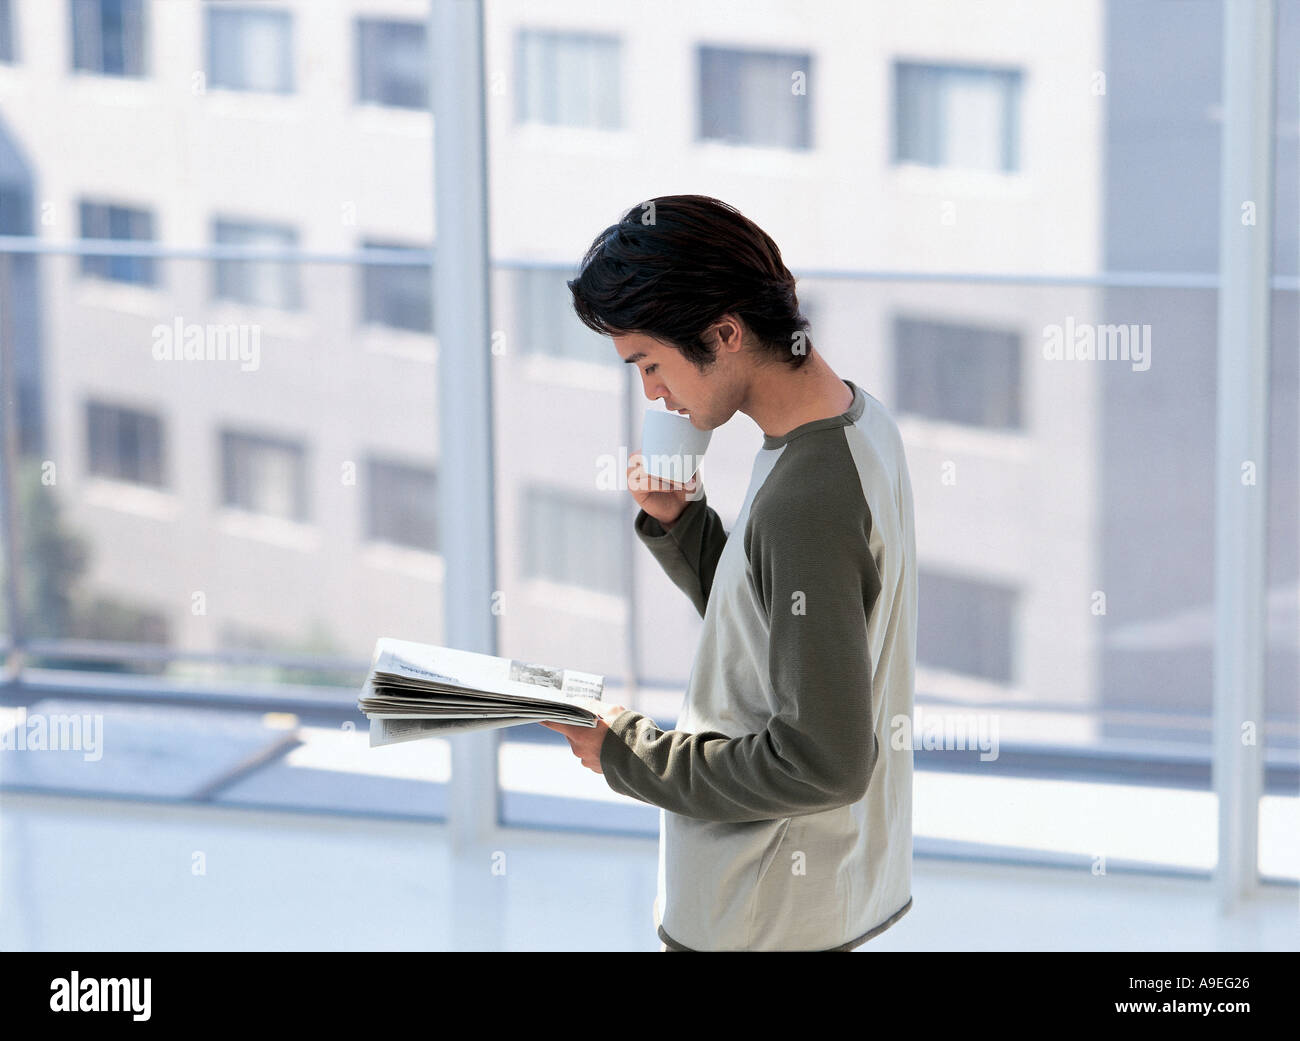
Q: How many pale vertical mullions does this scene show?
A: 2